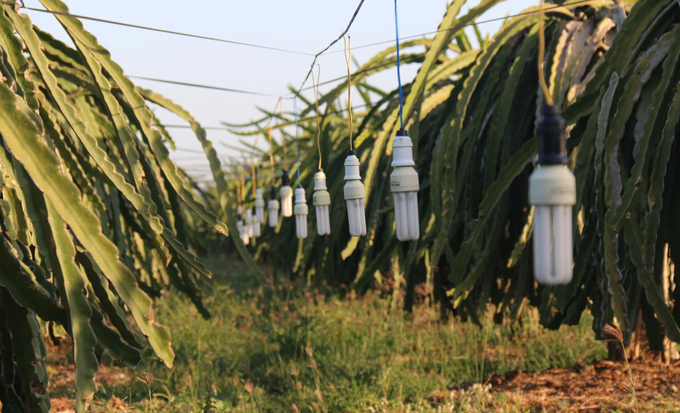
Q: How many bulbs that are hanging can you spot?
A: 12